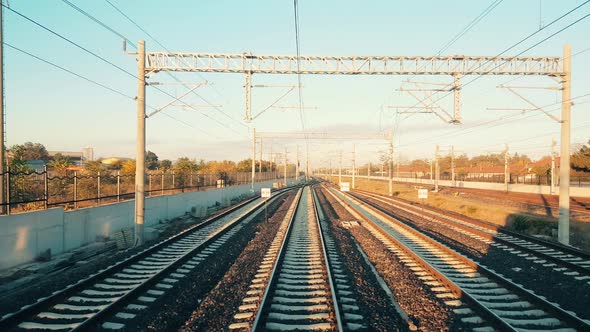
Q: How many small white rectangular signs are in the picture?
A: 3